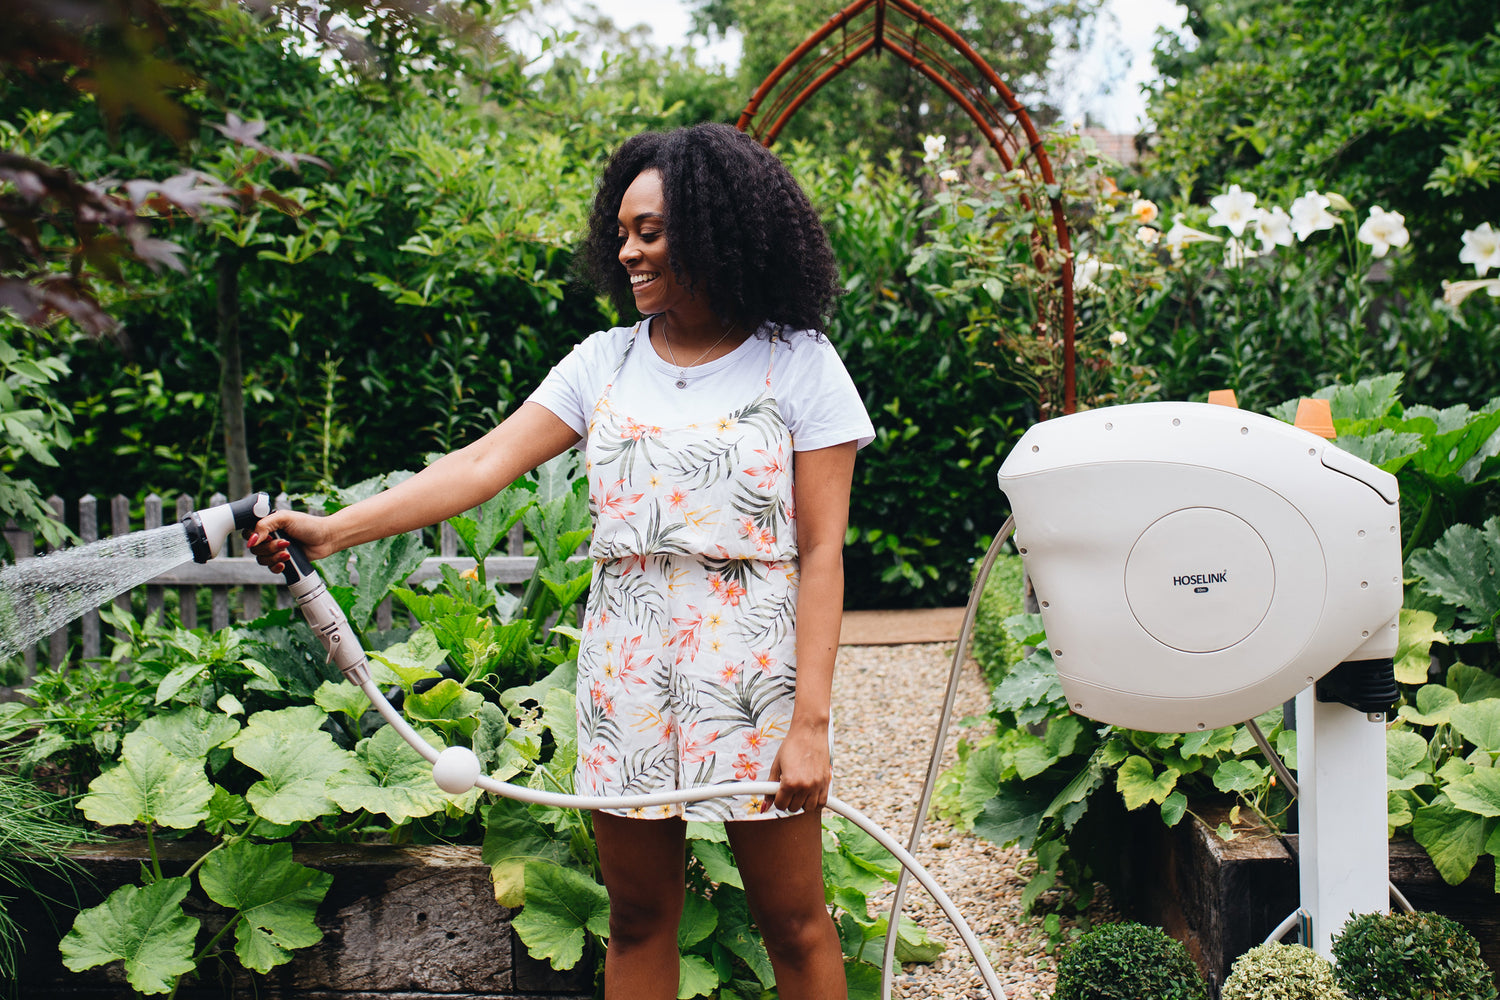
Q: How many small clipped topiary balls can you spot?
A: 3